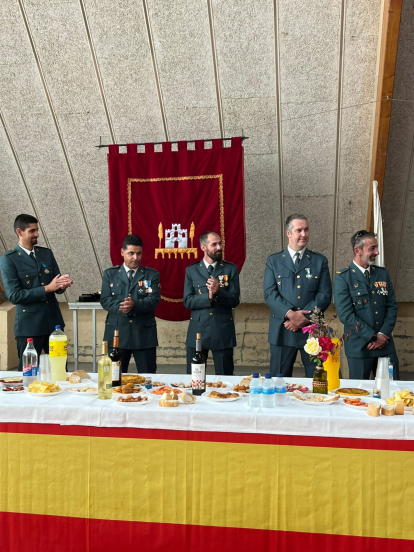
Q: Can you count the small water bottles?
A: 3